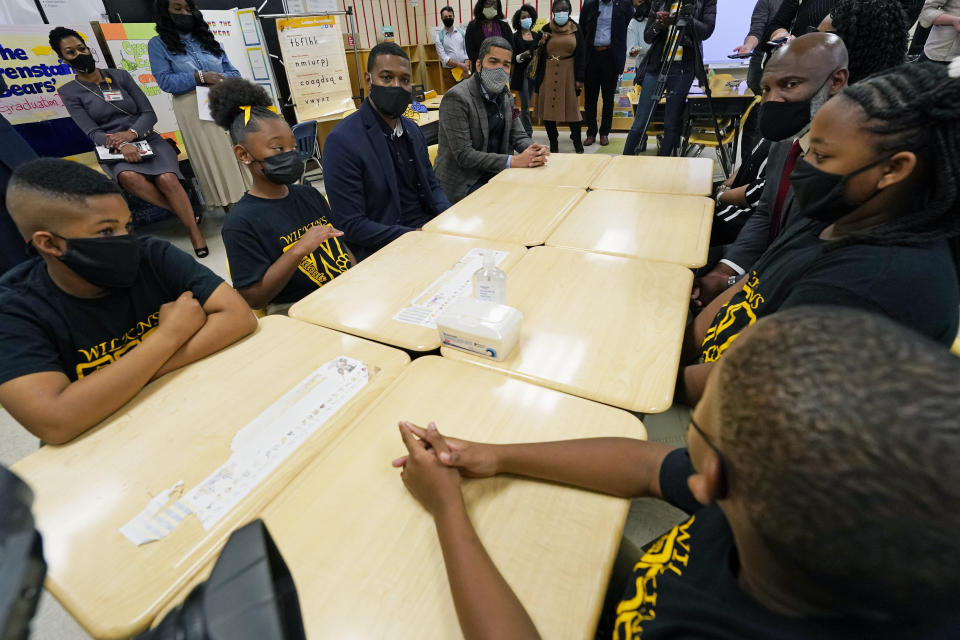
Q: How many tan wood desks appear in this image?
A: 8